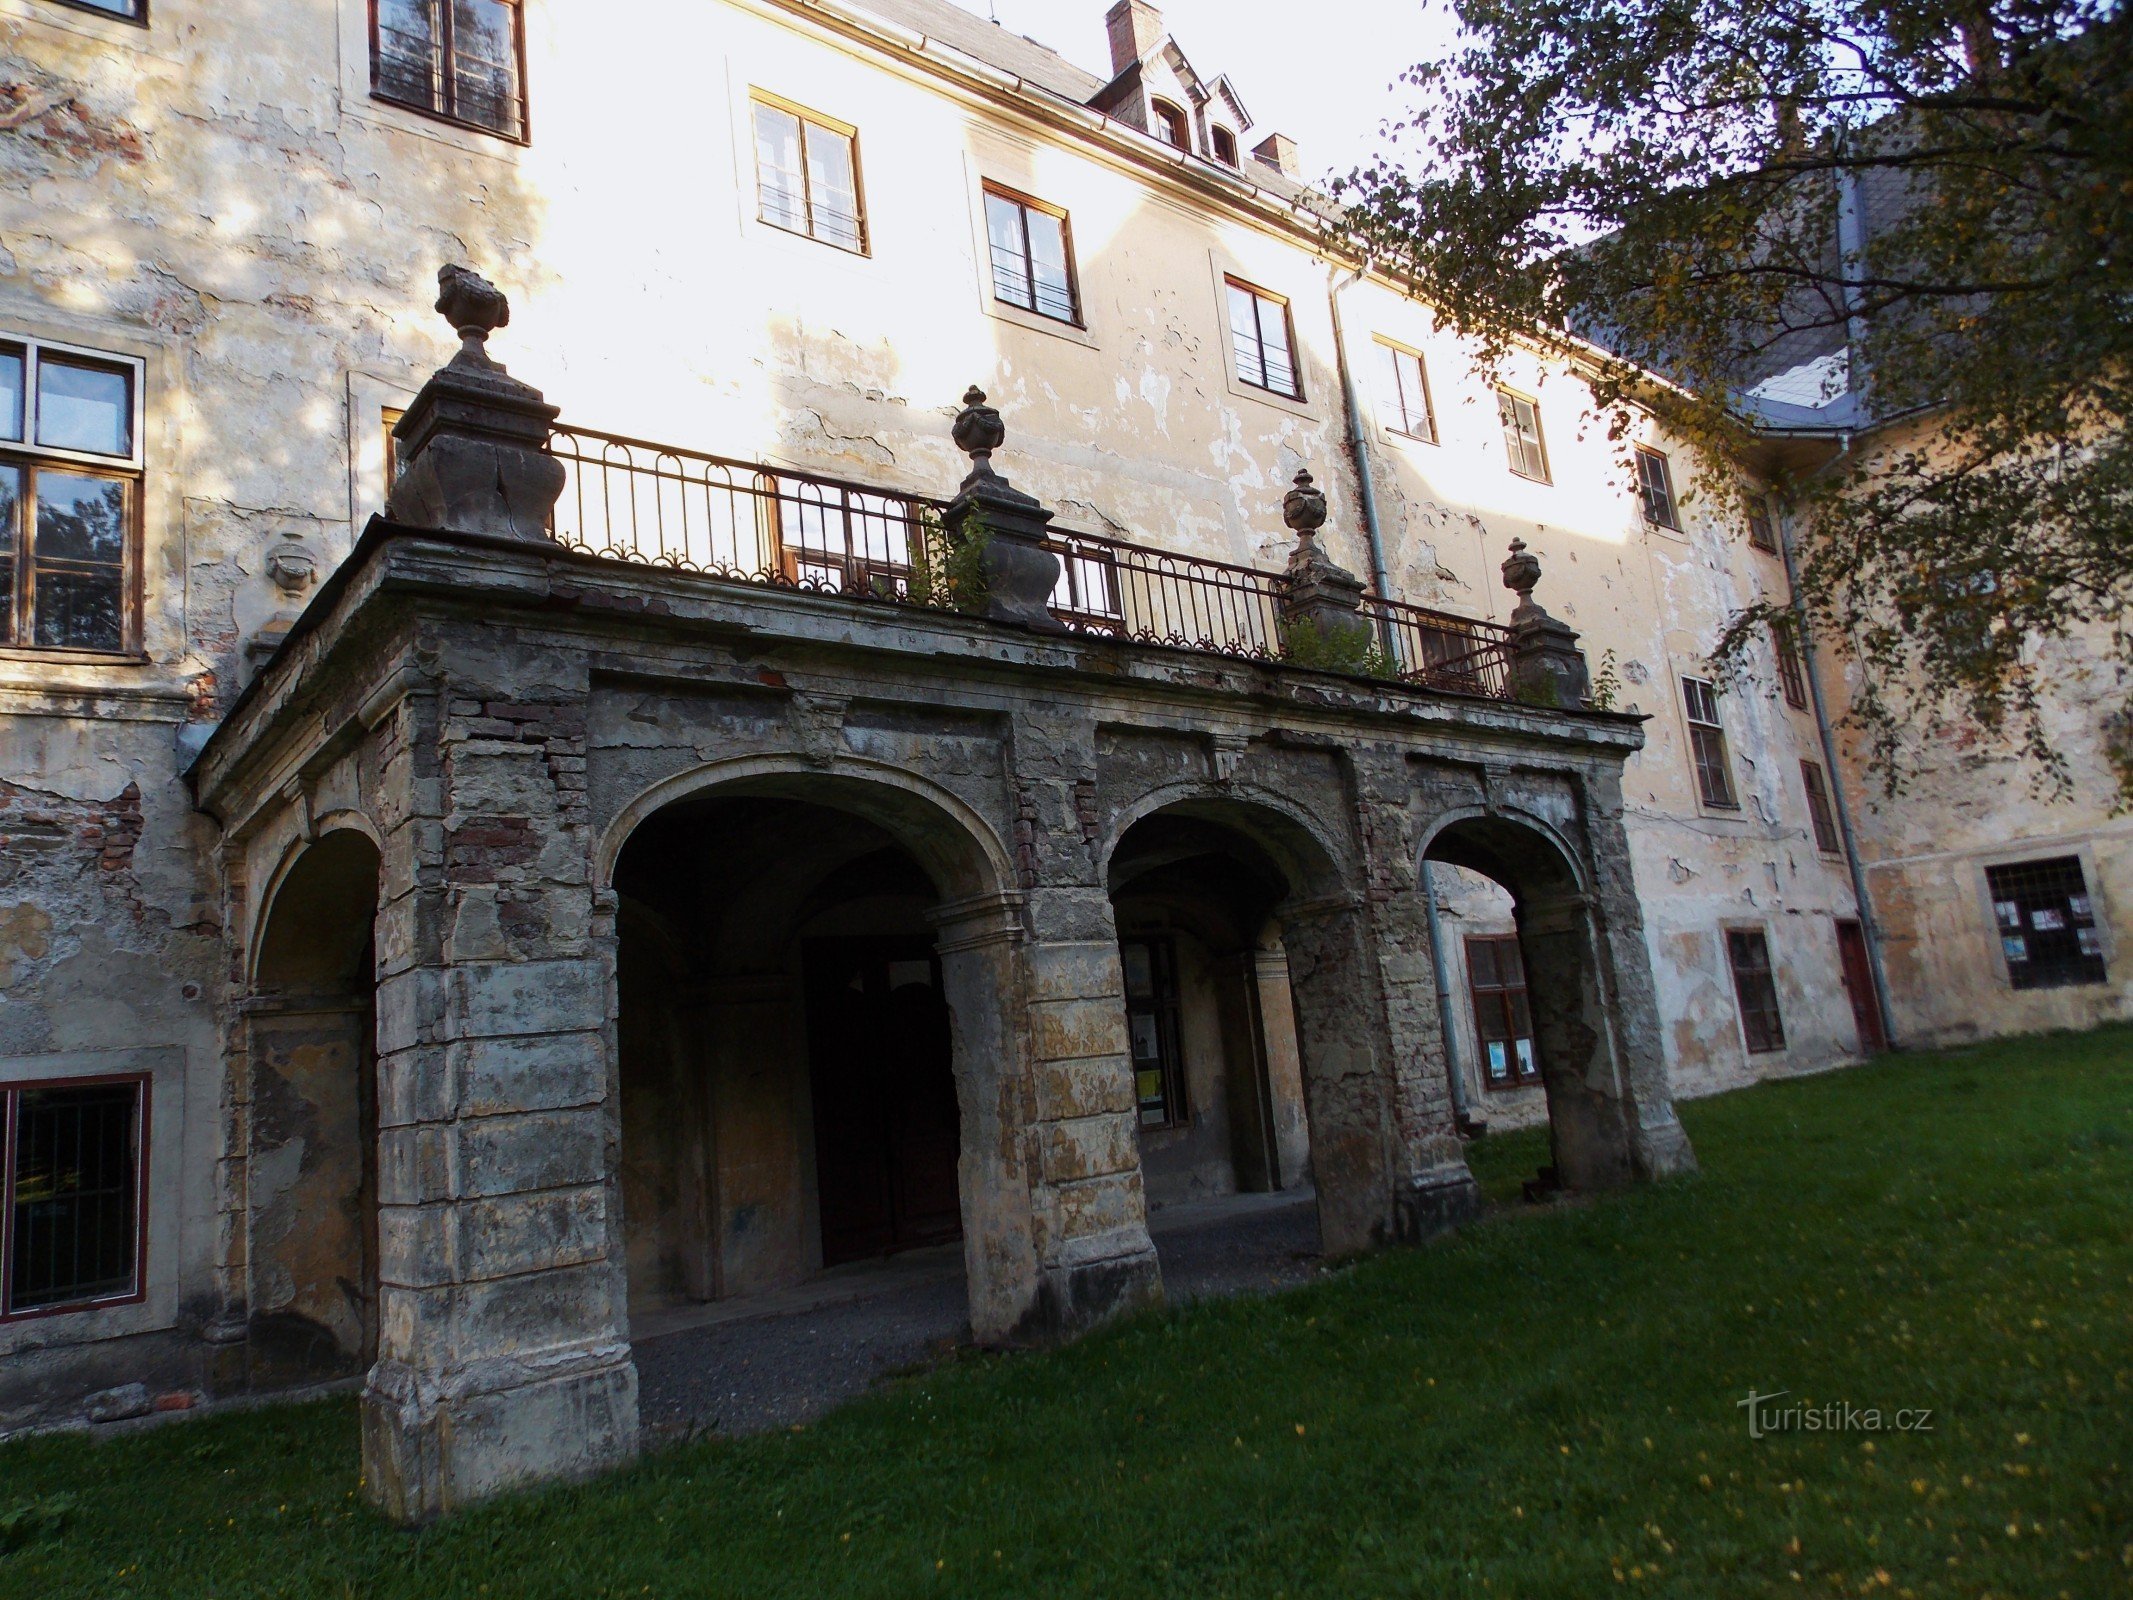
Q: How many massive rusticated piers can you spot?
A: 4